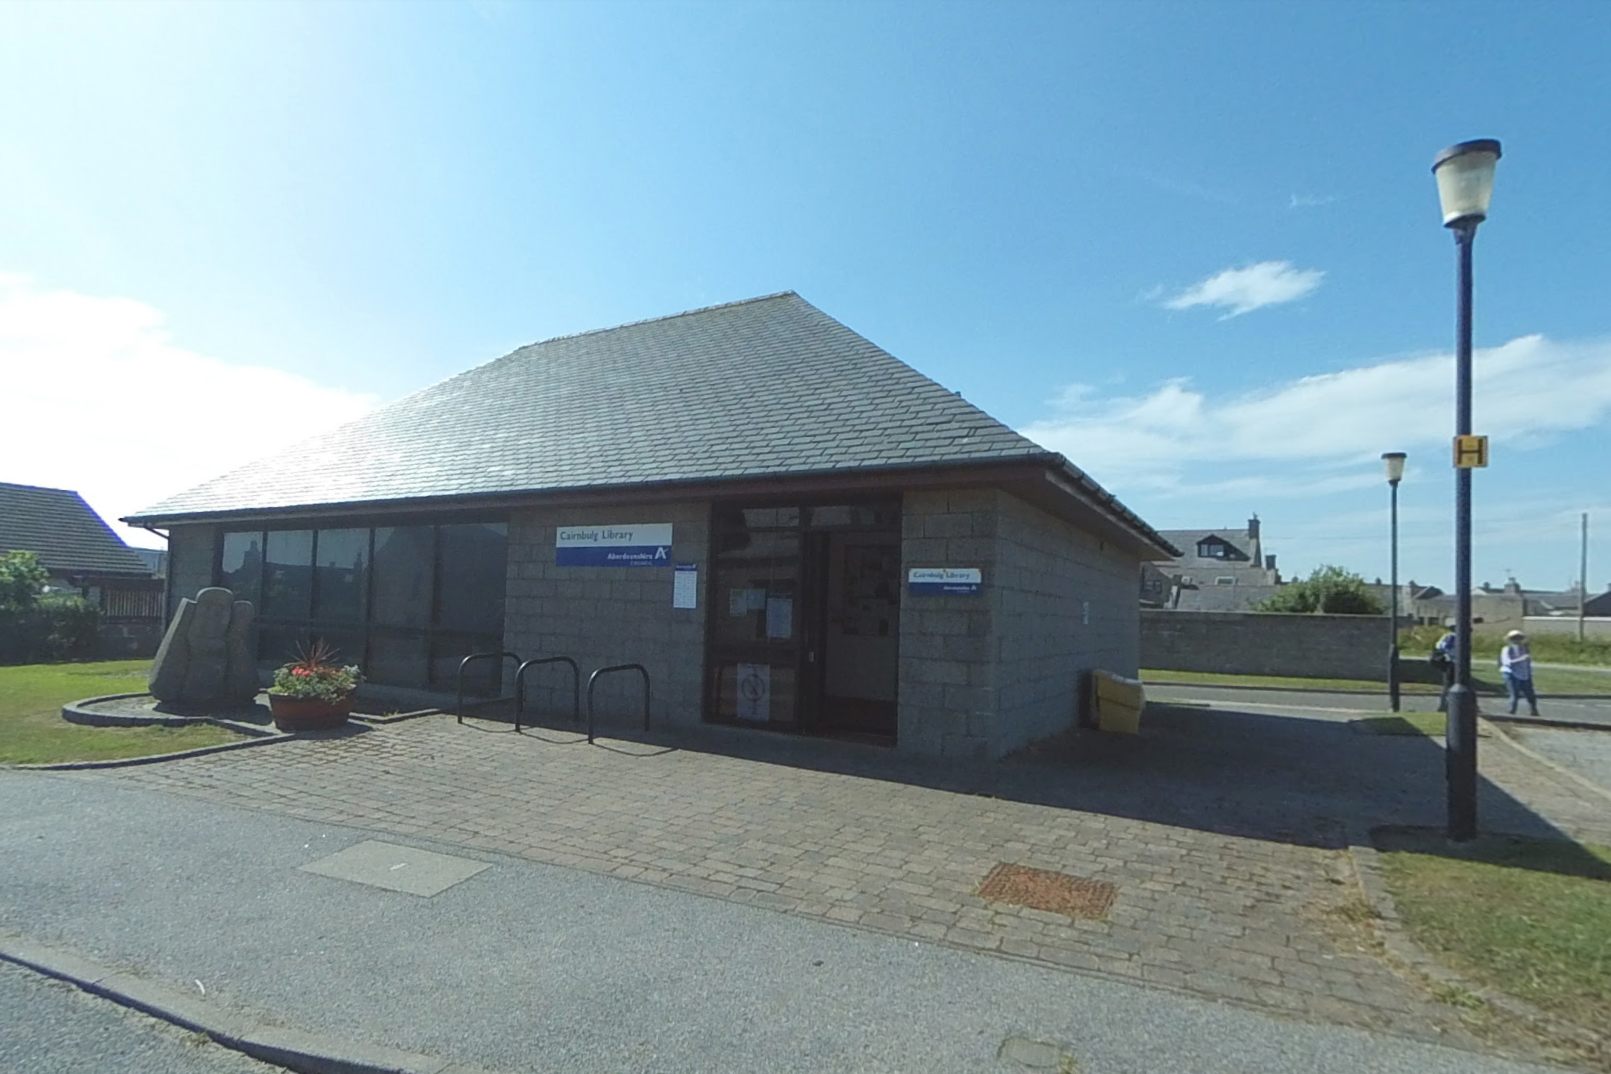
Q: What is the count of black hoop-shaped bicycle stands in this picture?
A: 3